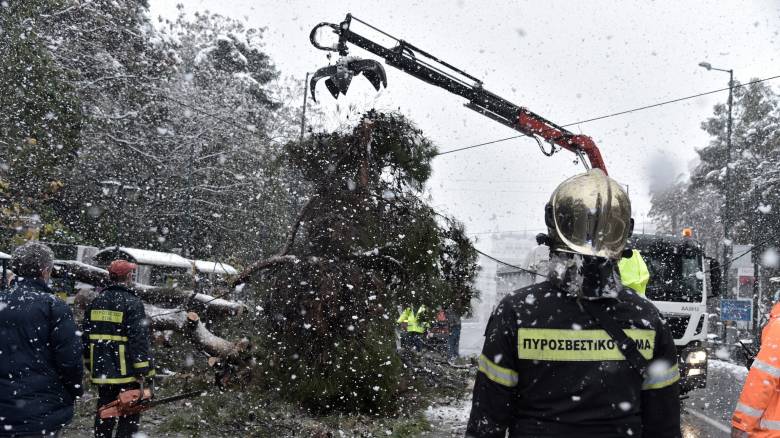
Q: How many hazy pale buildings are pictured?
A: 1